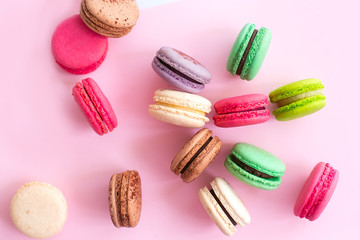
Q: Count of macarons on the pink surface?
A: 14